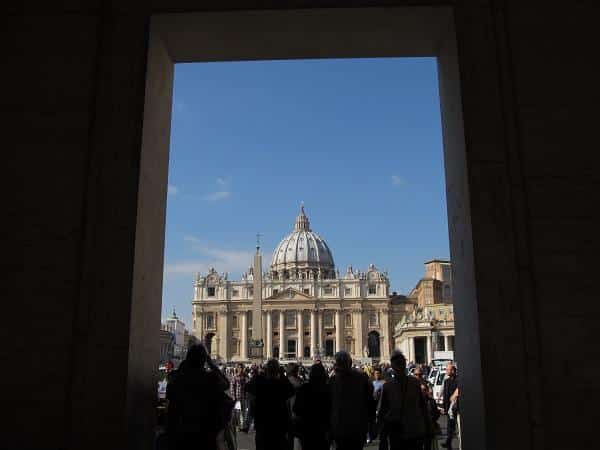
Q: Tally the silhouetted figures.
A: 5